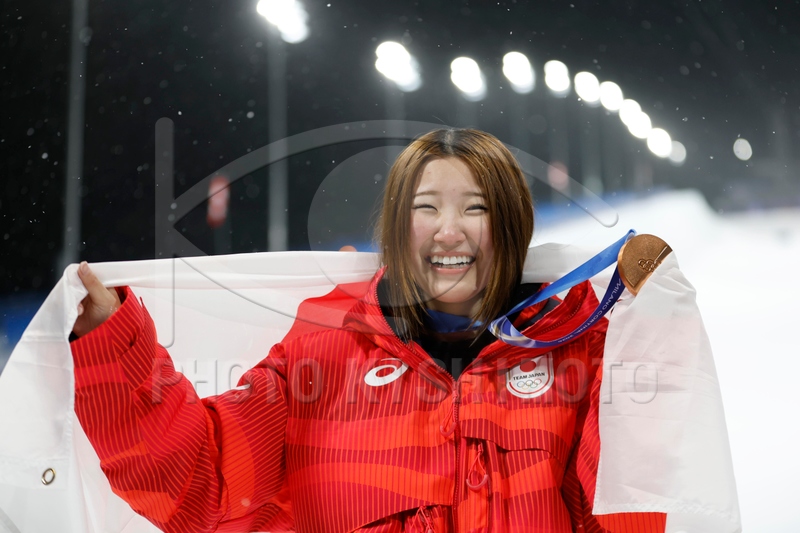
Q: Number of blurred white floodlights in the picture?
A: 12